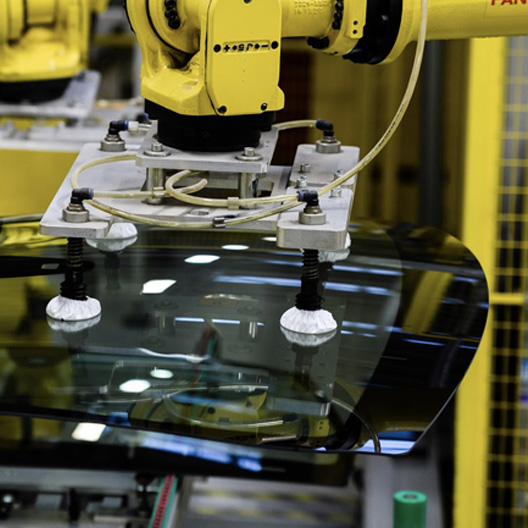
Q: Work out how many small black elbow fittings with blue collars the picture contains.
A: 4